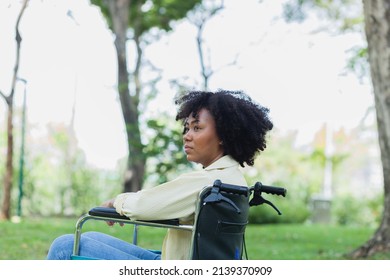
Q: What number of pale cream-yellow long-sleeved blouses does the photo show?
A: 1